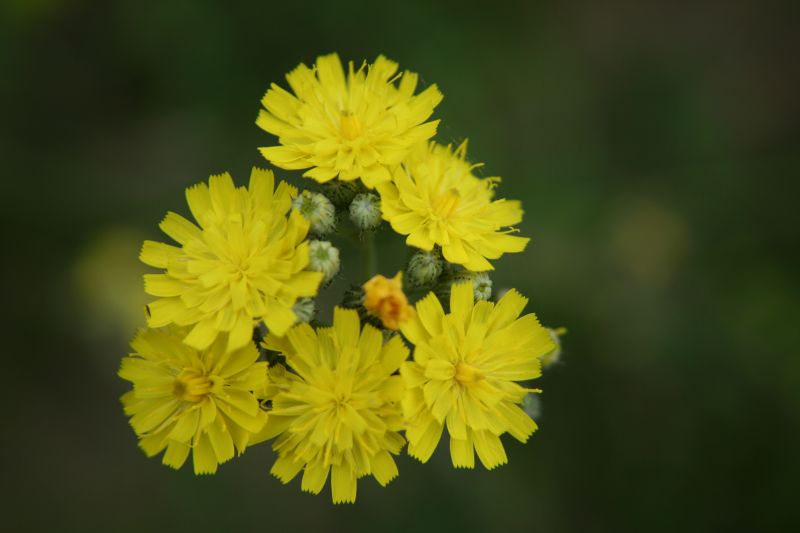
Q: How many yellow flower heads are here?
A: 6